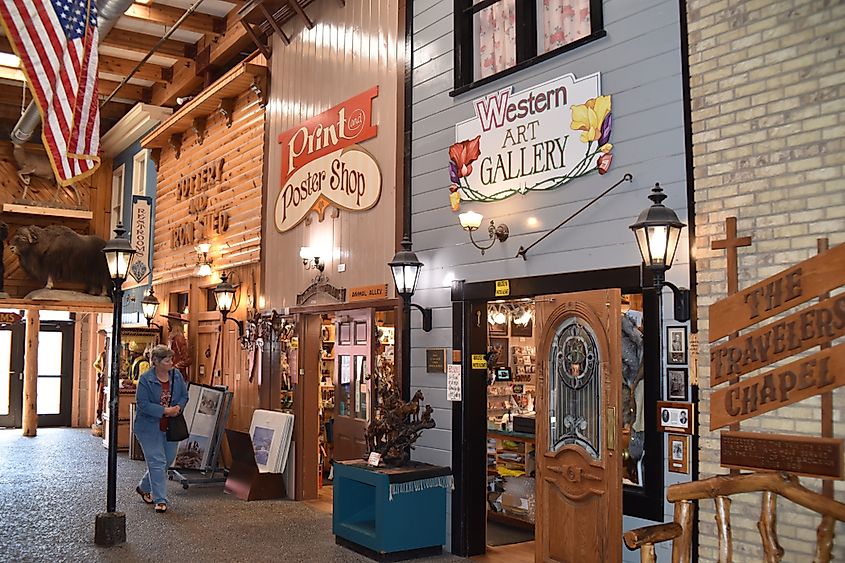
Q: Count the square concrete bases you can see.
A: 1